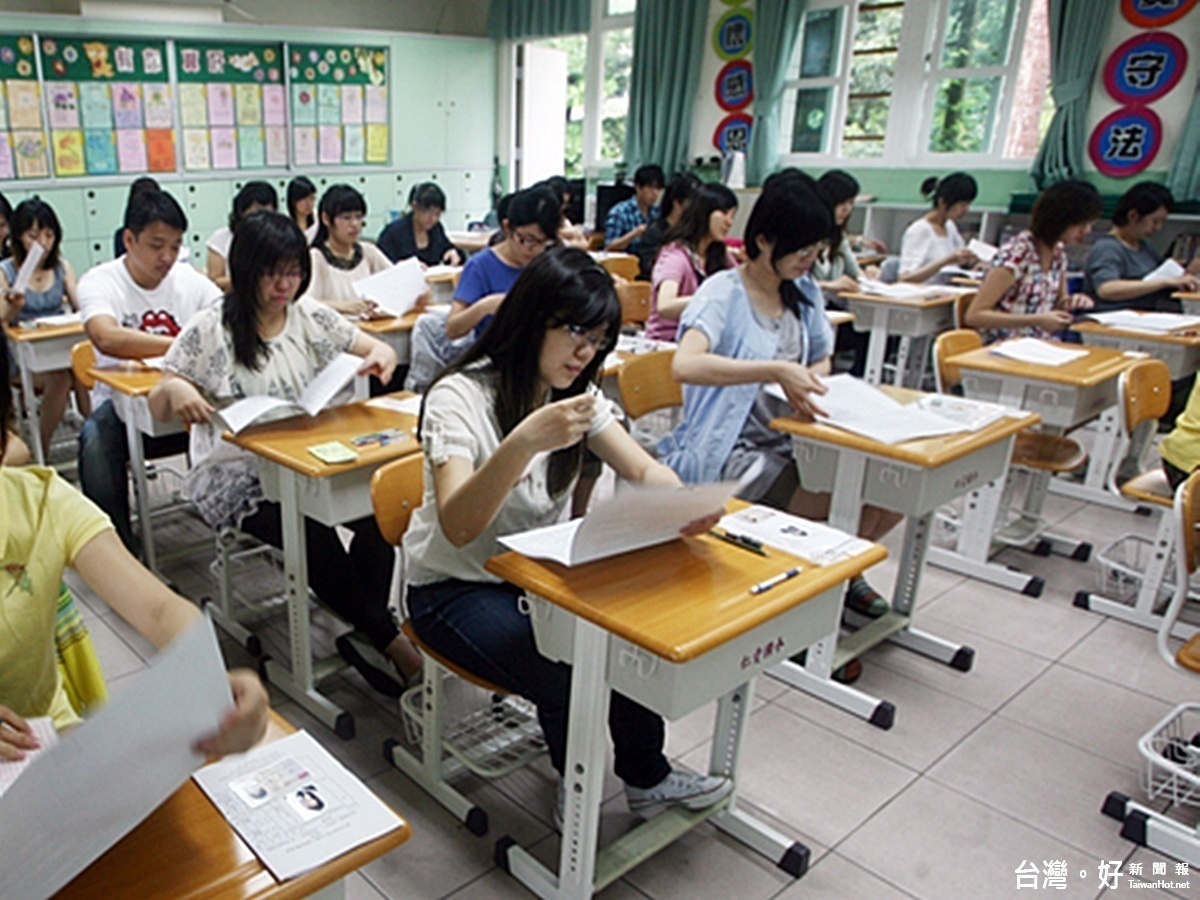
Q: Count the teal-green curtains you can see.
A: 5